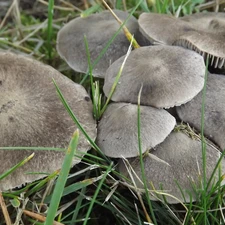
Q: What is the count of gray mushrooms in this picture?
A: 7